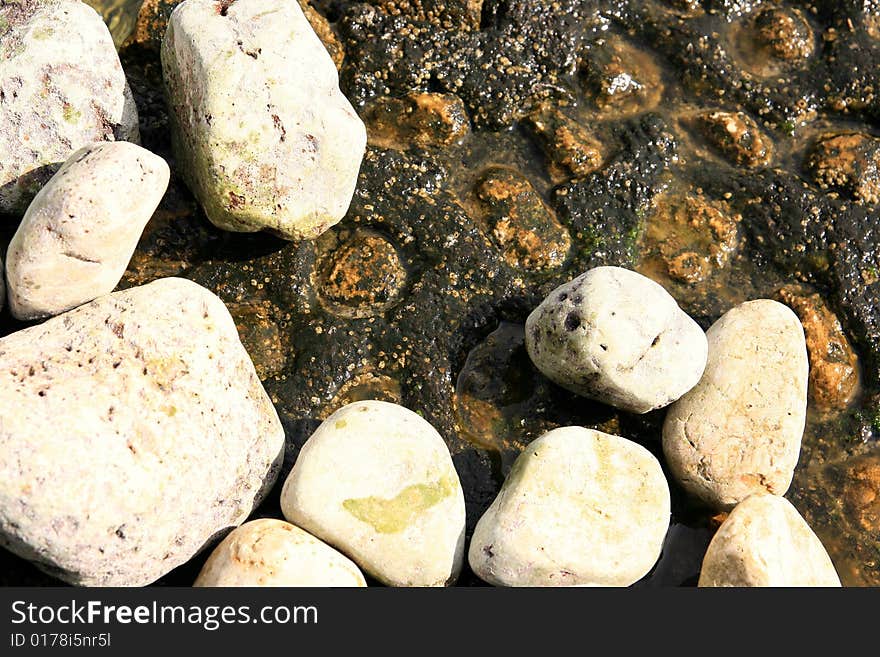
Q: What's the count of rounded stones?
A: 10